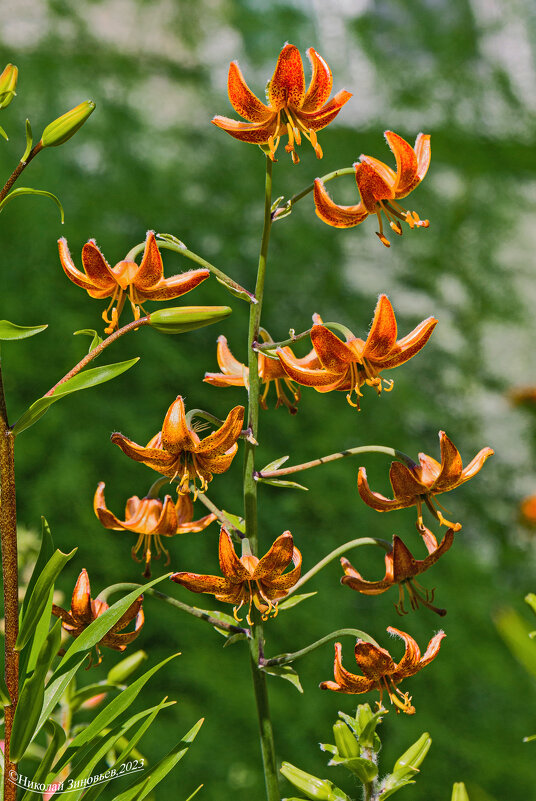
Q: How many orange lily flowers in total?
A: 12